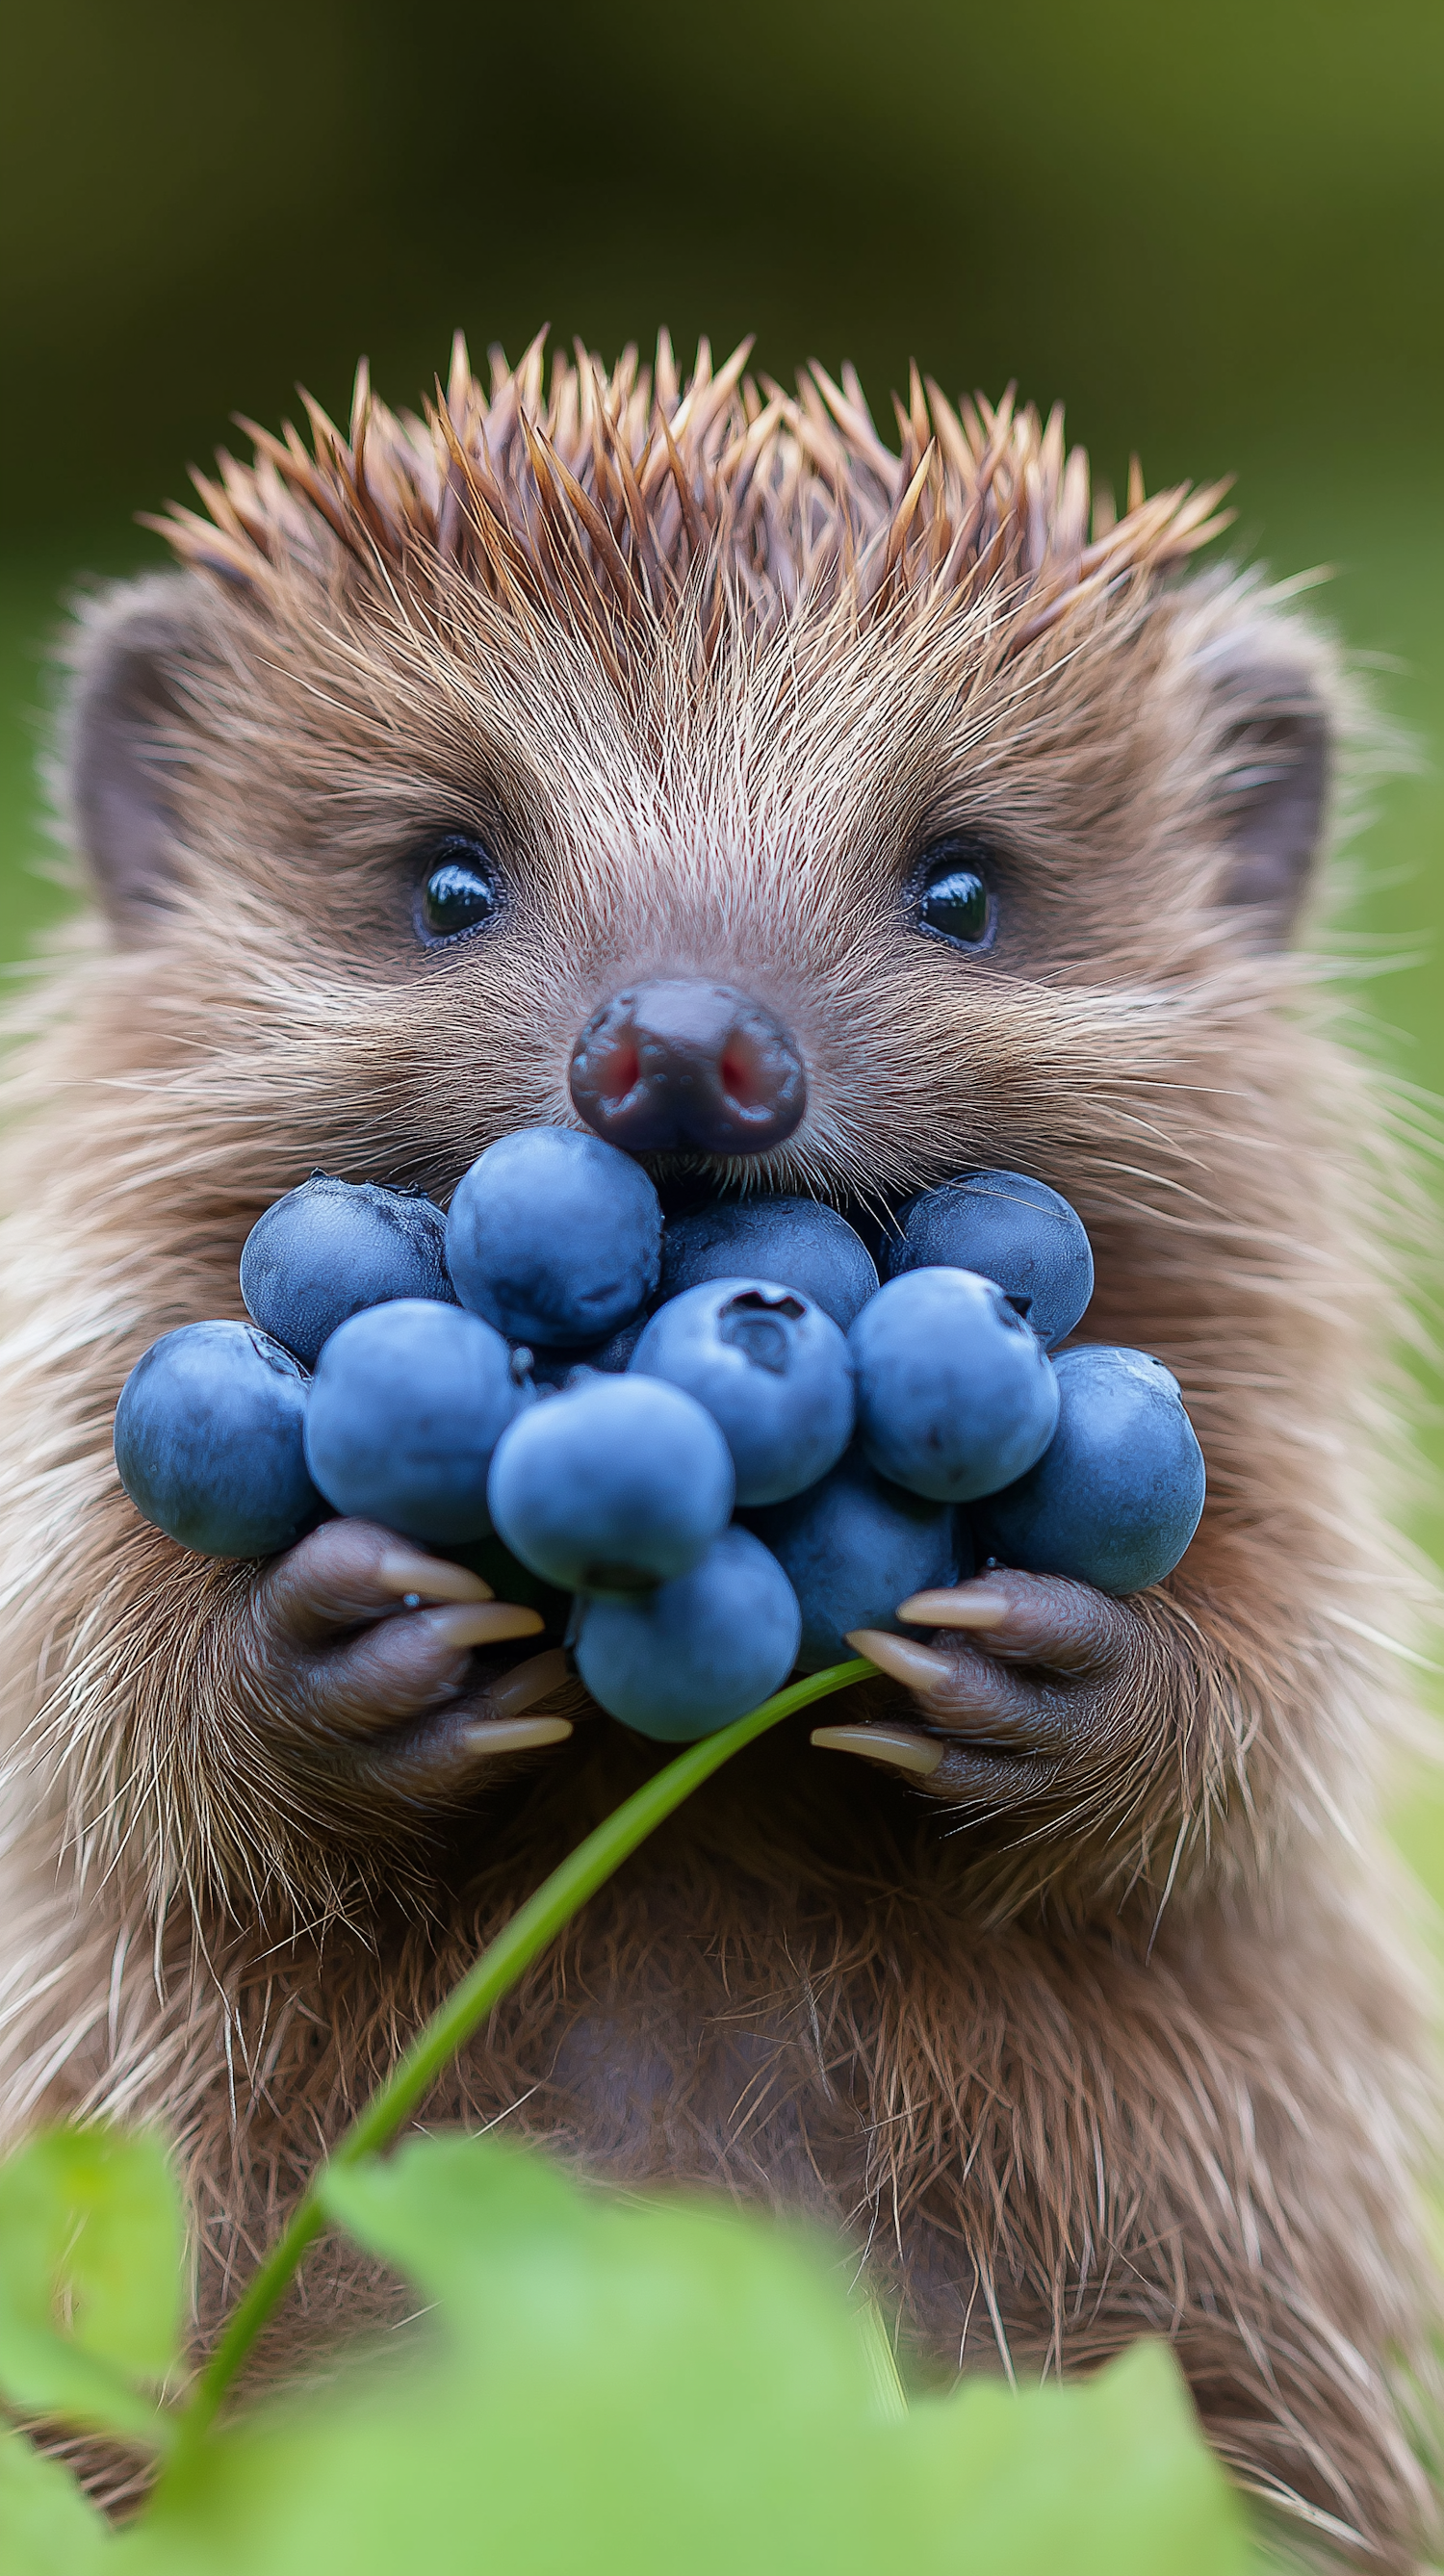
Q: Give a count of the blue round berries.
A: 12